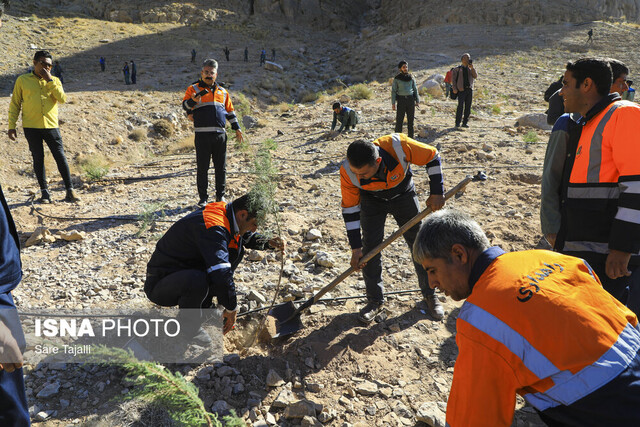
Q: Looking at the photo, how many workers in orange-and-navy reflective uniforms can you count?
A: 5